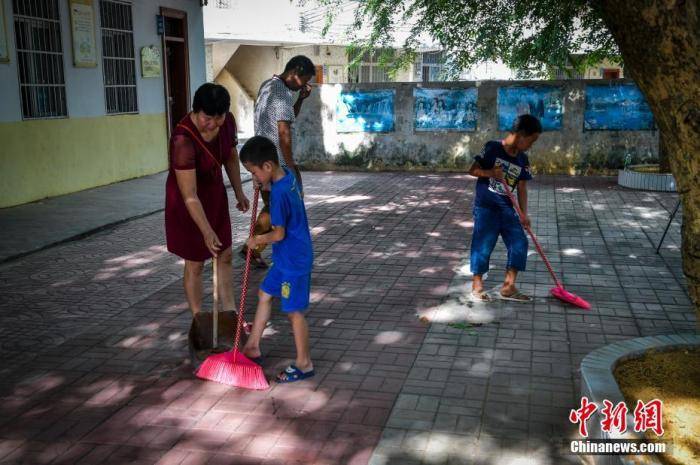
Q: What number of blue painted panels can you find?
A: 4